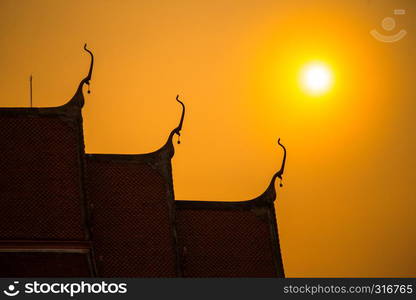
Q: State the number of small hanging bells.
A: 3